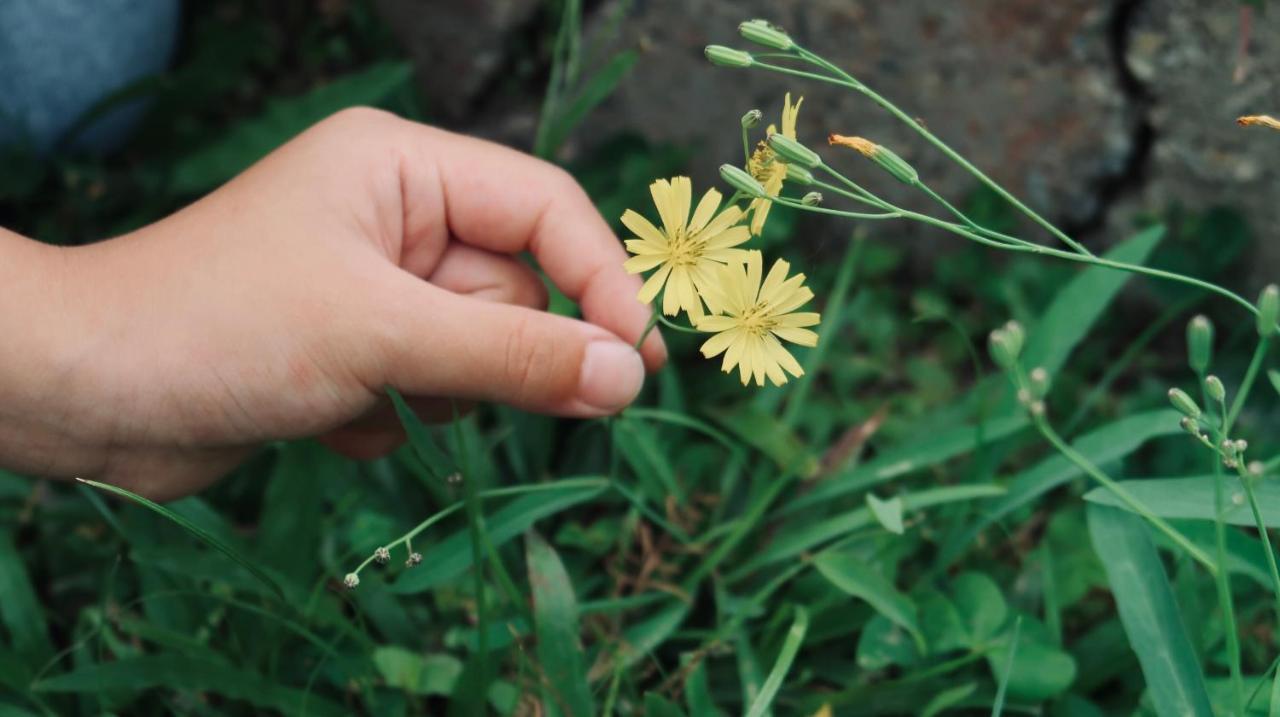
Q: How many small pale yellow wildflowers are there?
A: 3